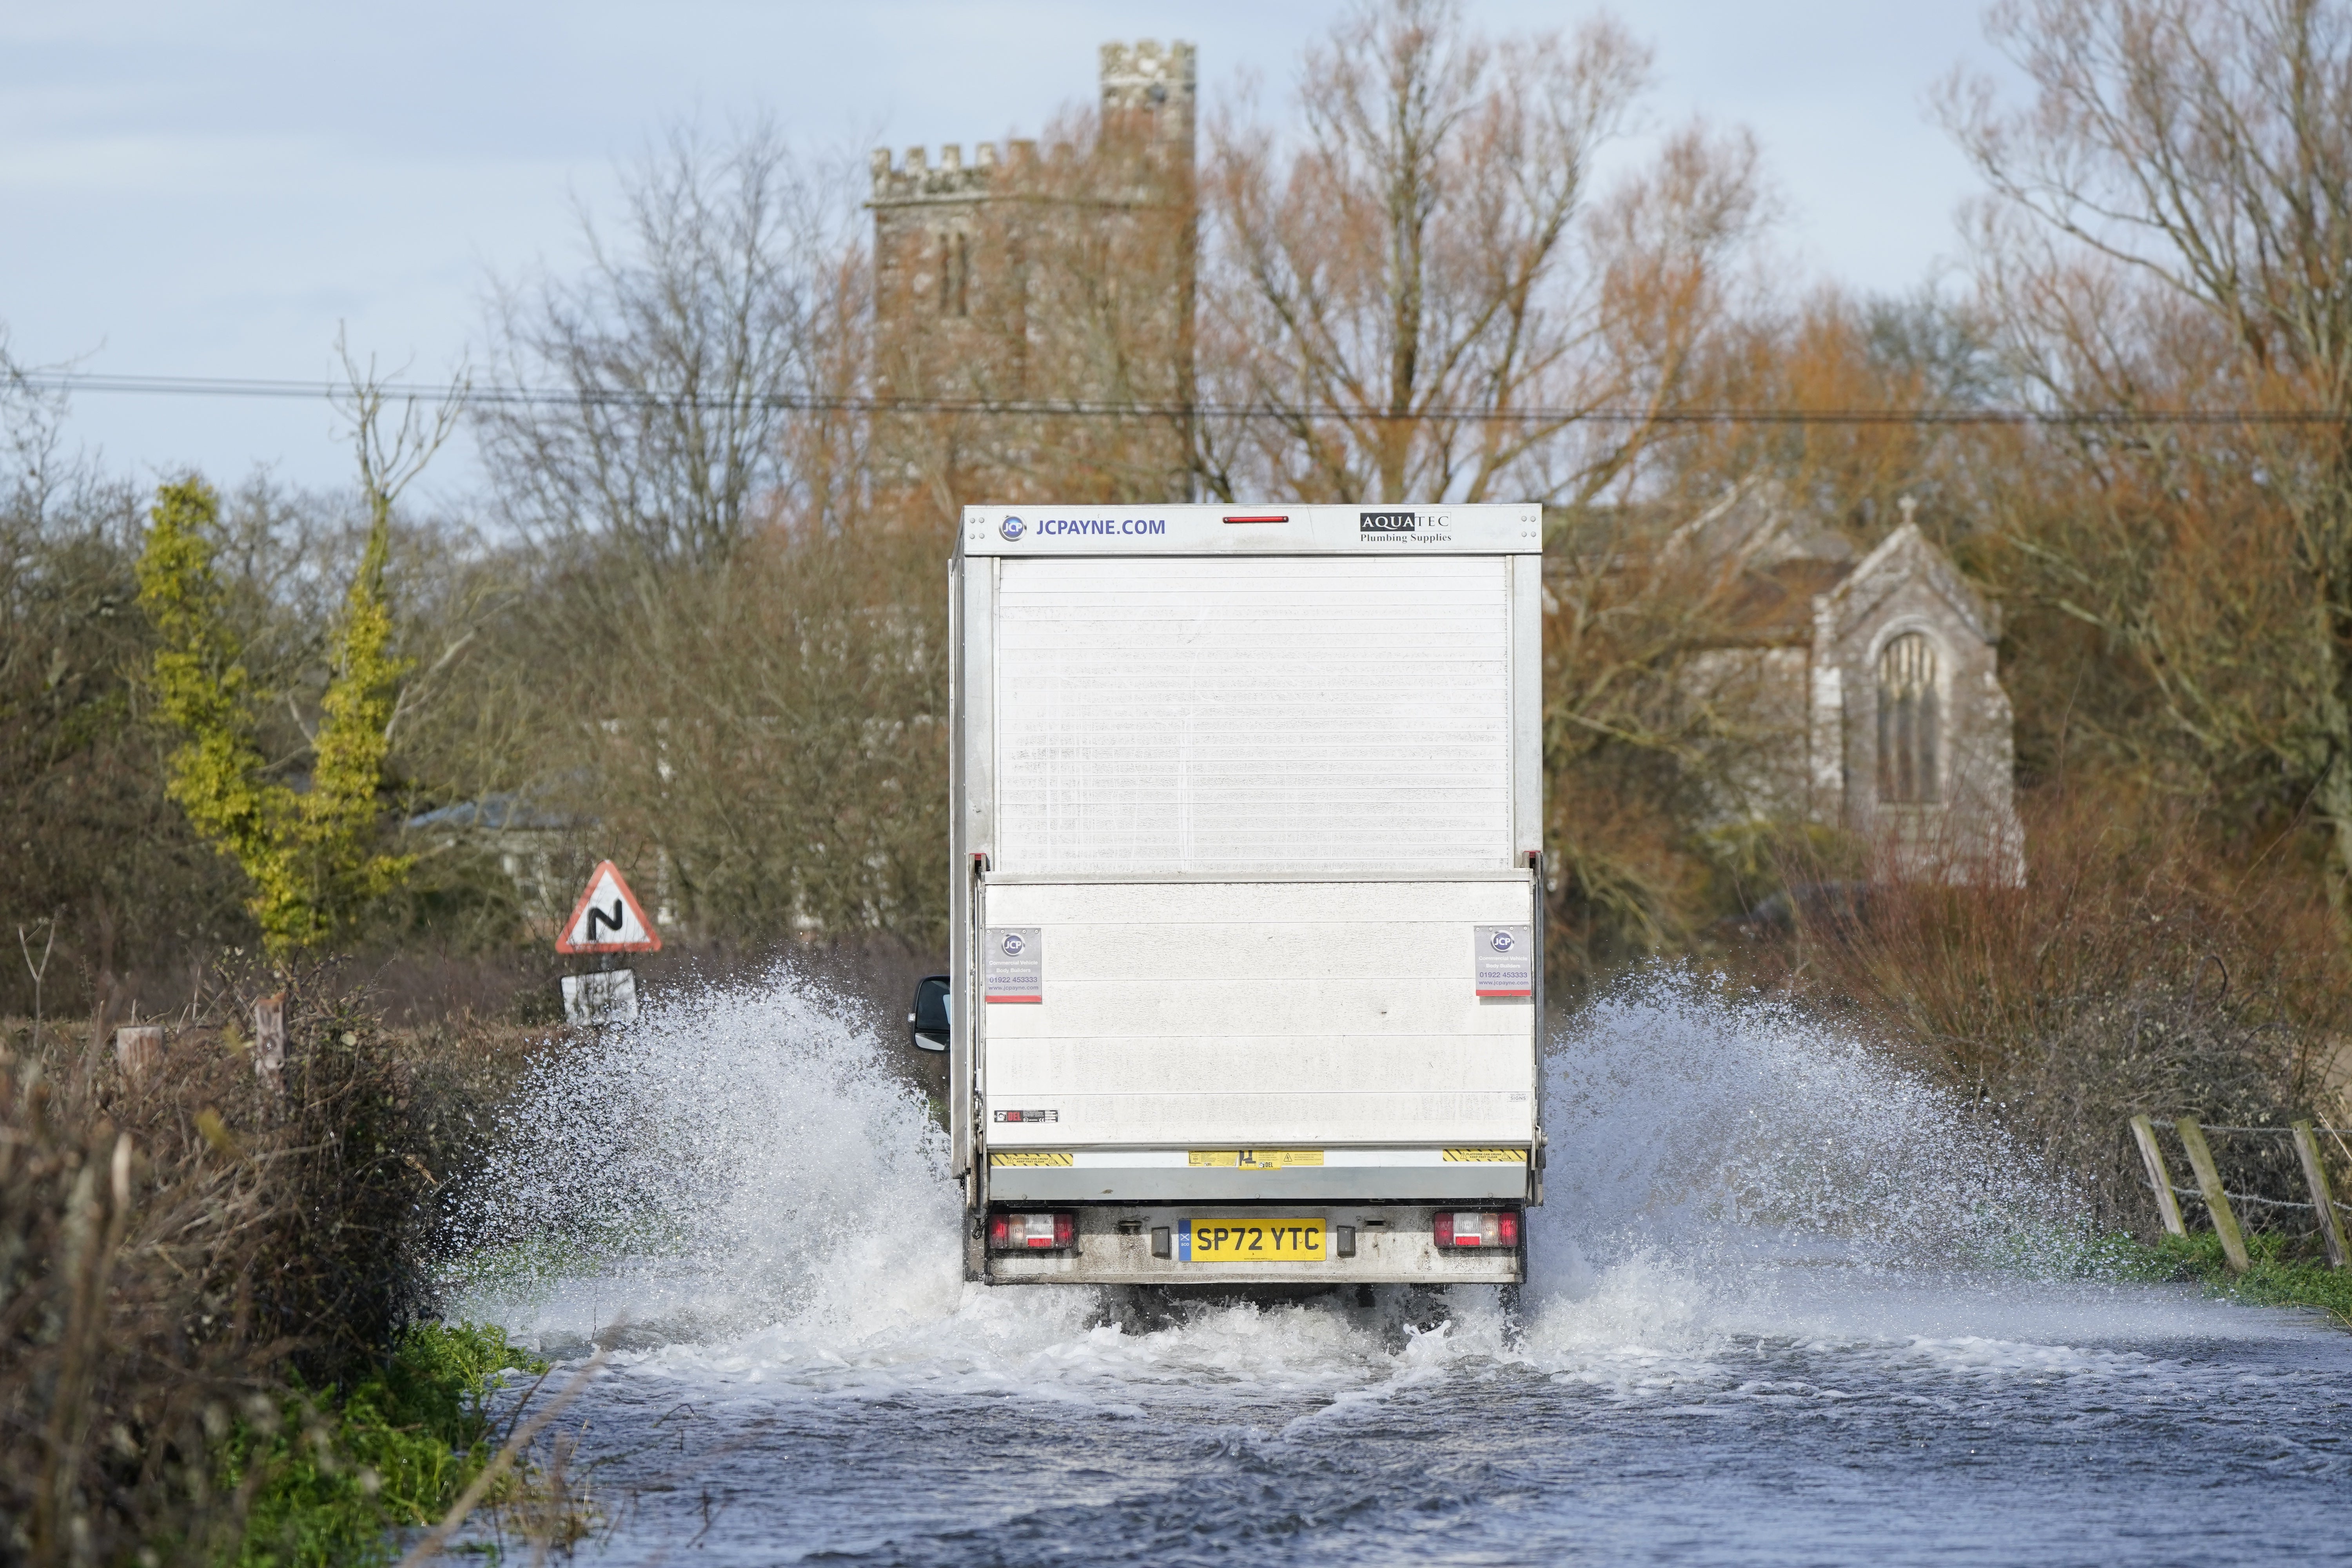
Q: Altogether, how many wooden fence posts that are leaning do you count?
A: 3